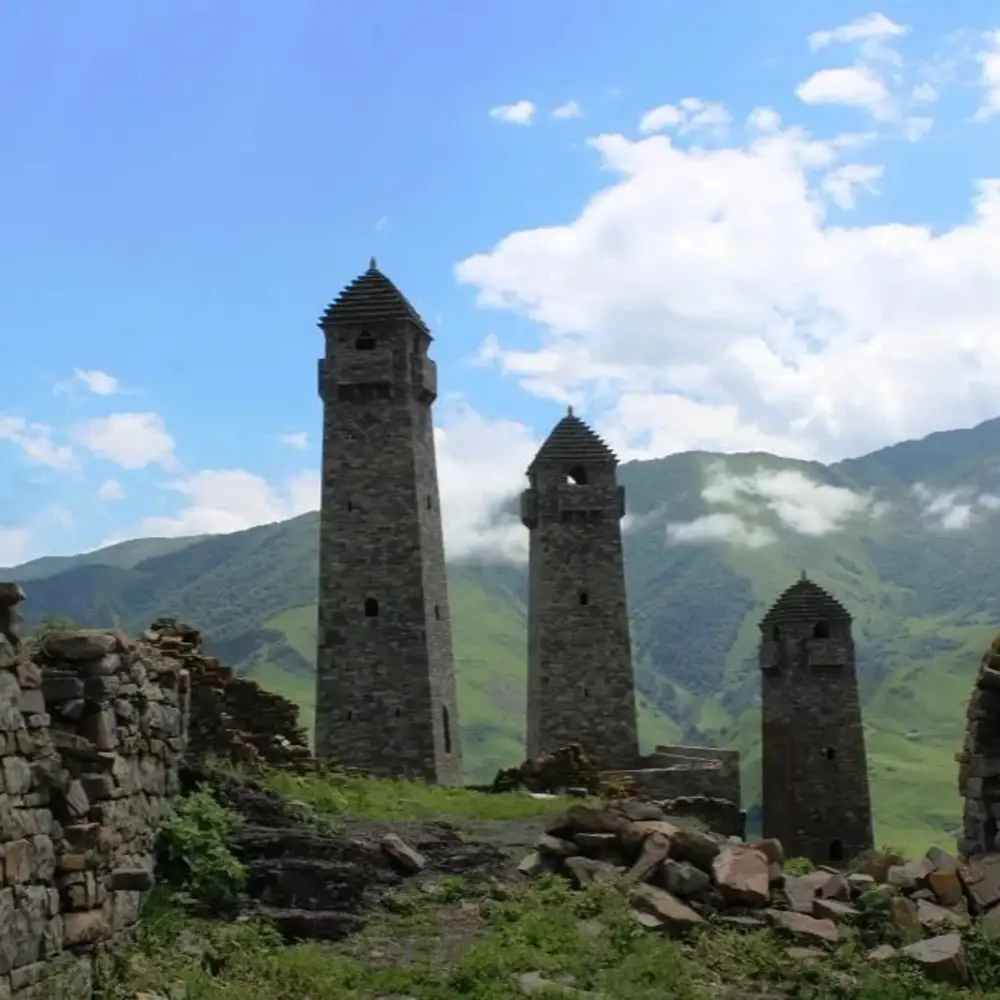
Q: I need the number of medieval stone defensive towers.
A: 3